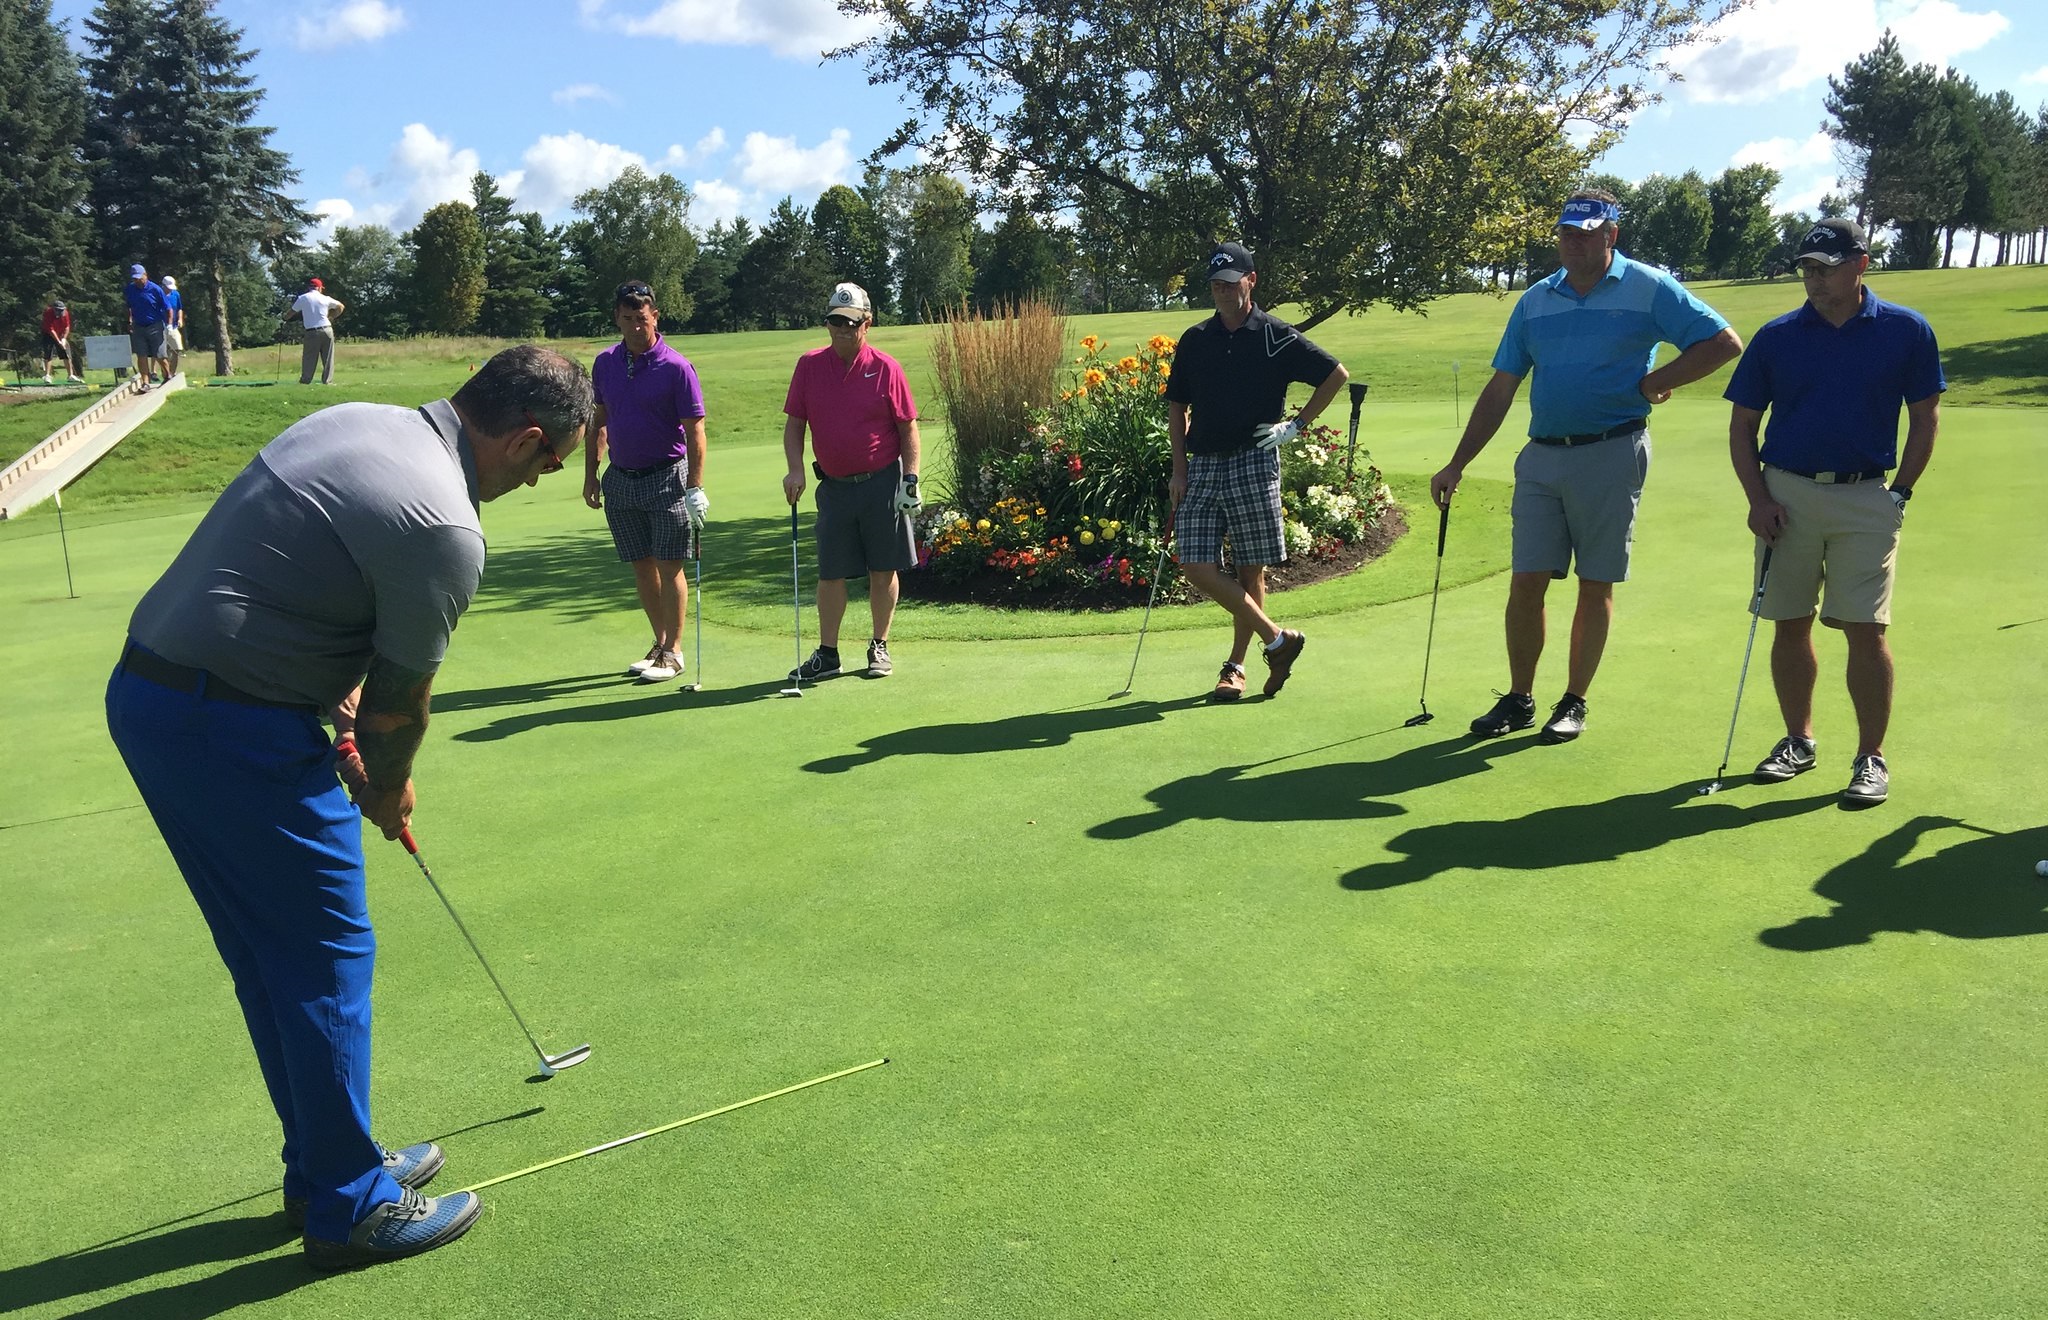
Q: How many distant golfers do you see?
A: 4